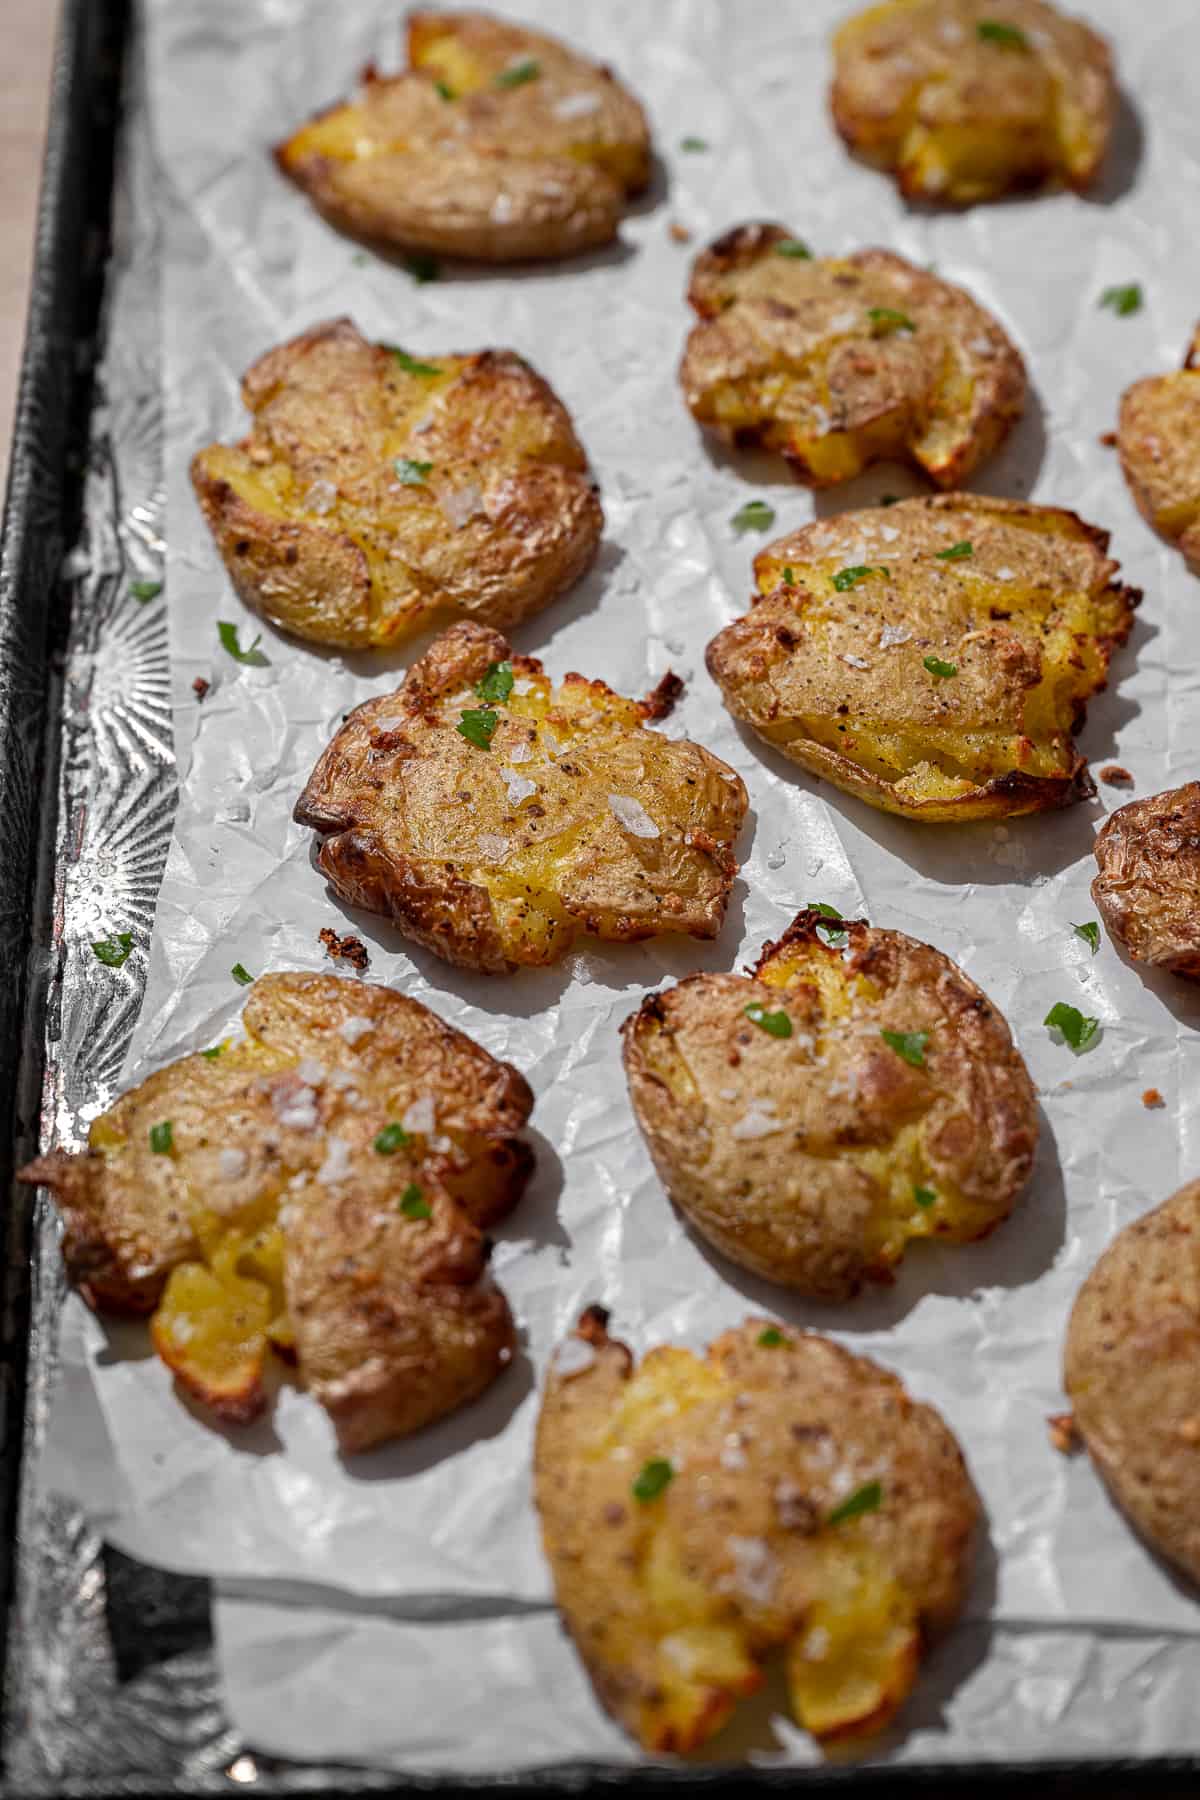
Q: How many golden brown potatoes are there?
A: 12